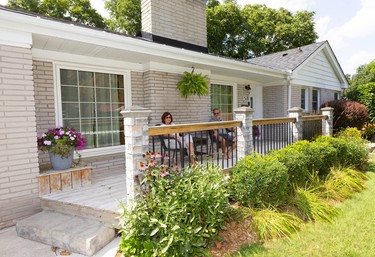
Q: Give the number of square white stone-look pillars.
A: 4